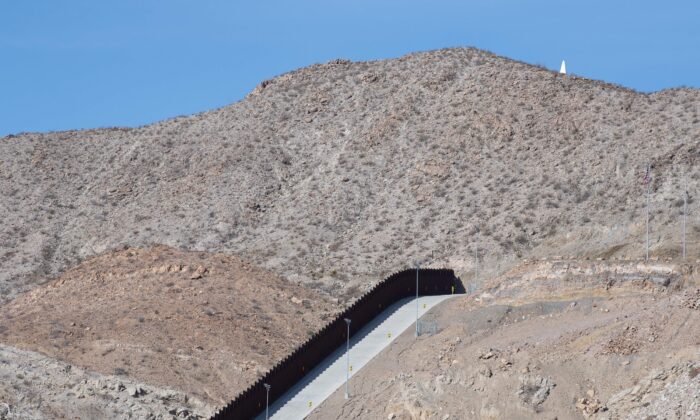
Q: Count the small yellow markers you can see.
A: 5